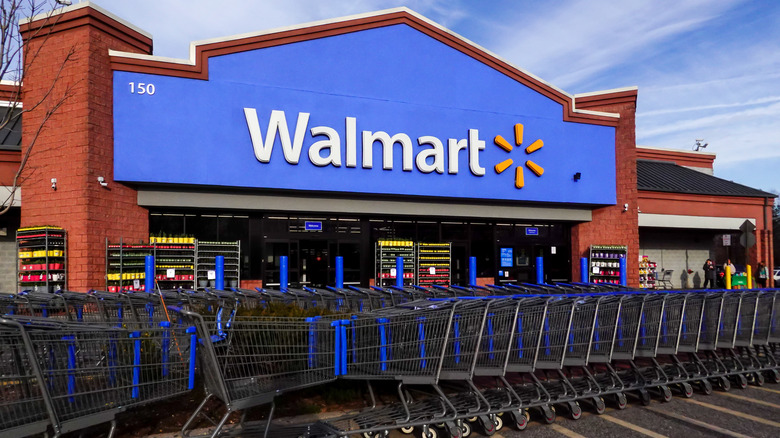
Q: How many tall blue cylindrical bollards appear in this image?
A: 9